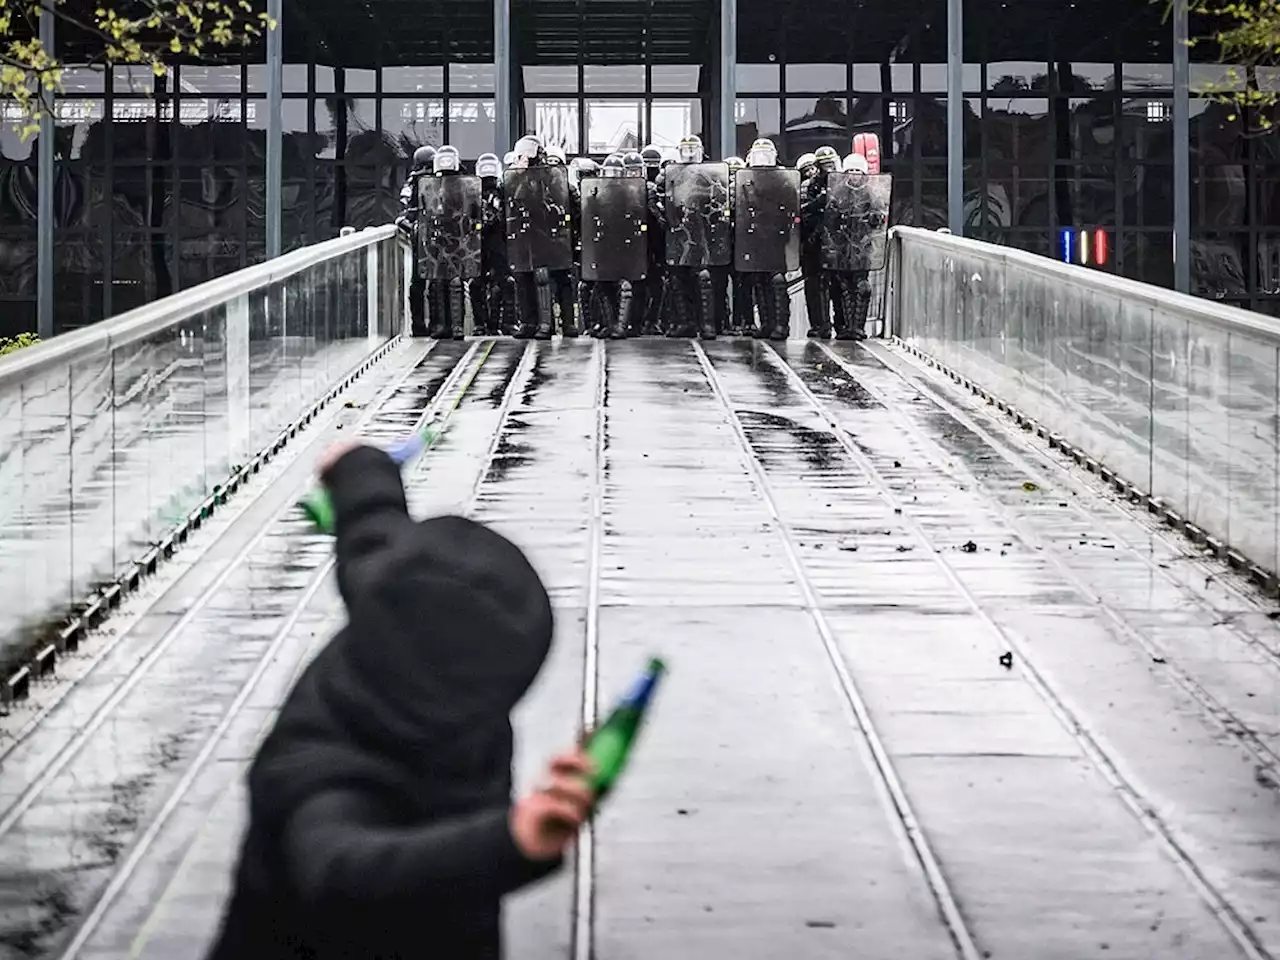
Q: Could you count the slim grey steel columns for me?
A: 6